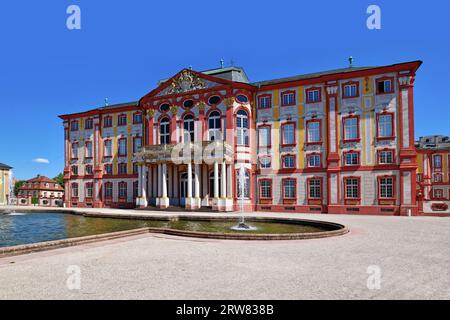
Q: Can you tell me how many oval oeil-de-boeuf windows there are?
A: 4